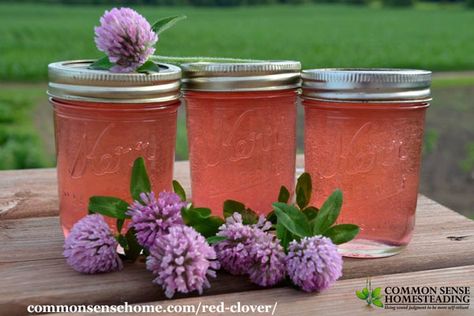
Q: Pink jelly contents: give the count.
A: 3